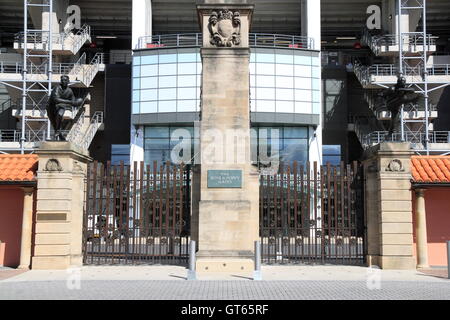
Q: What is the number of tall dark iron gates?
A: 2